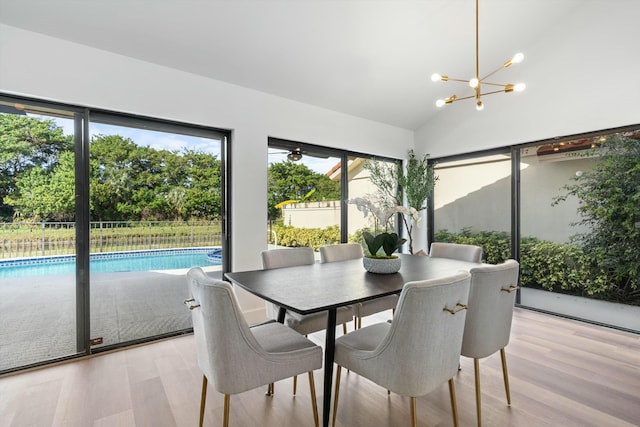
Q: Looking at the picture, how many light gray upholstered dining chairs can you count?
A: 6